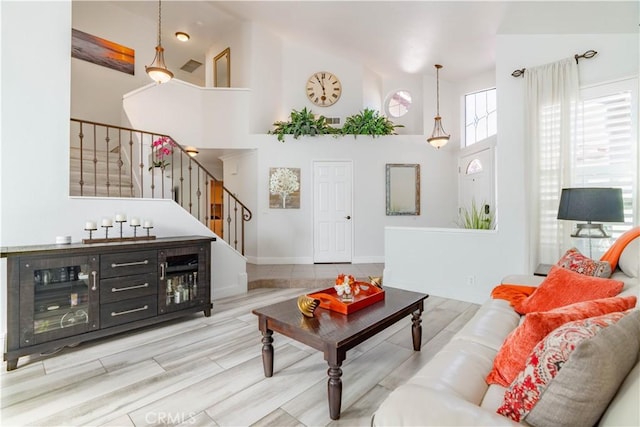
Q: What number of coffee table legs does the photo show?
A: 3